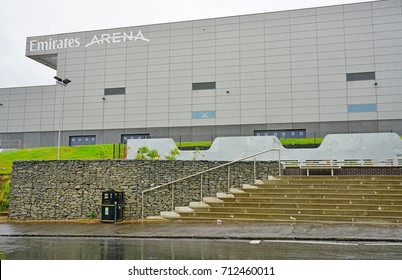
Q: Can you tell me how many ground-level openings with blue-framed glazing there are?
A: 3